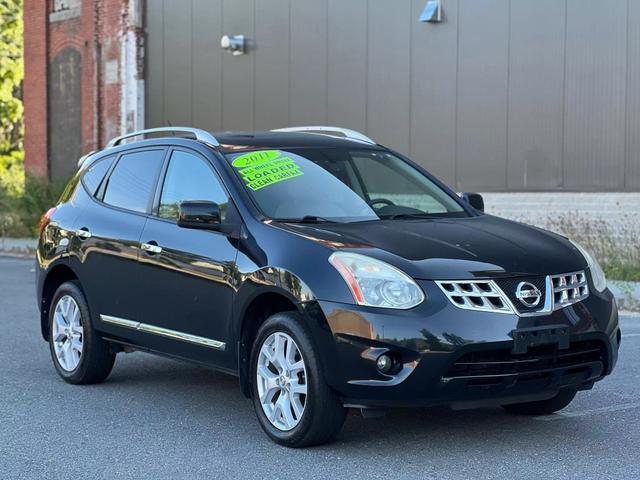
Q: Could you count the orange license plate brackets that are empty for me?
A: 0